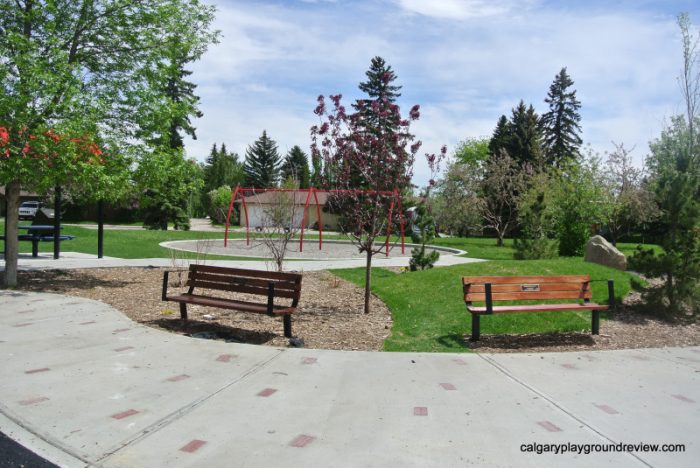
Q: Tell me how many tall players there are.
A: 0